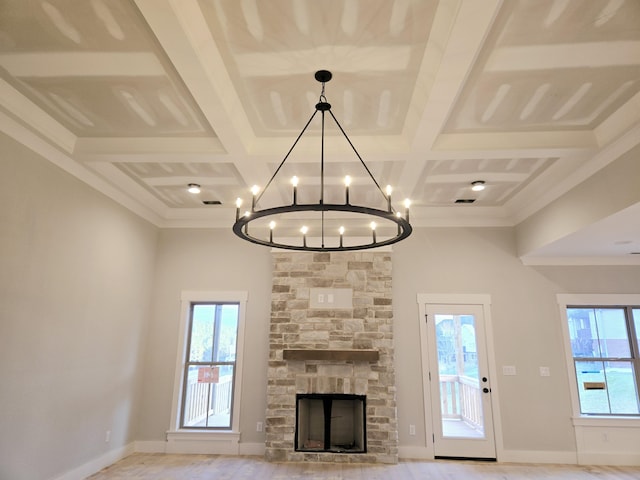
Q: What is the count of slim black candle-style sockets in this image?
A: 12